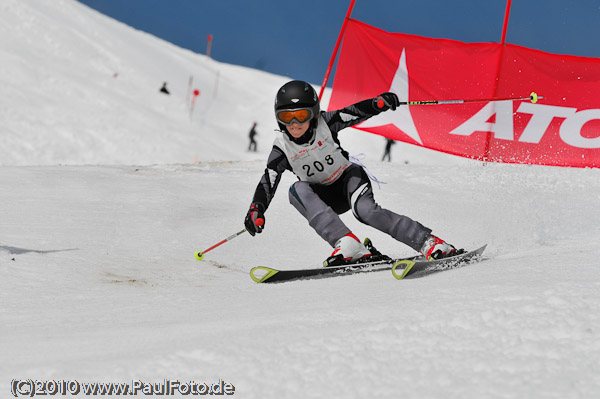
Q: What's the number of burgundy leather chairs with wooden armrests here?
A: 0